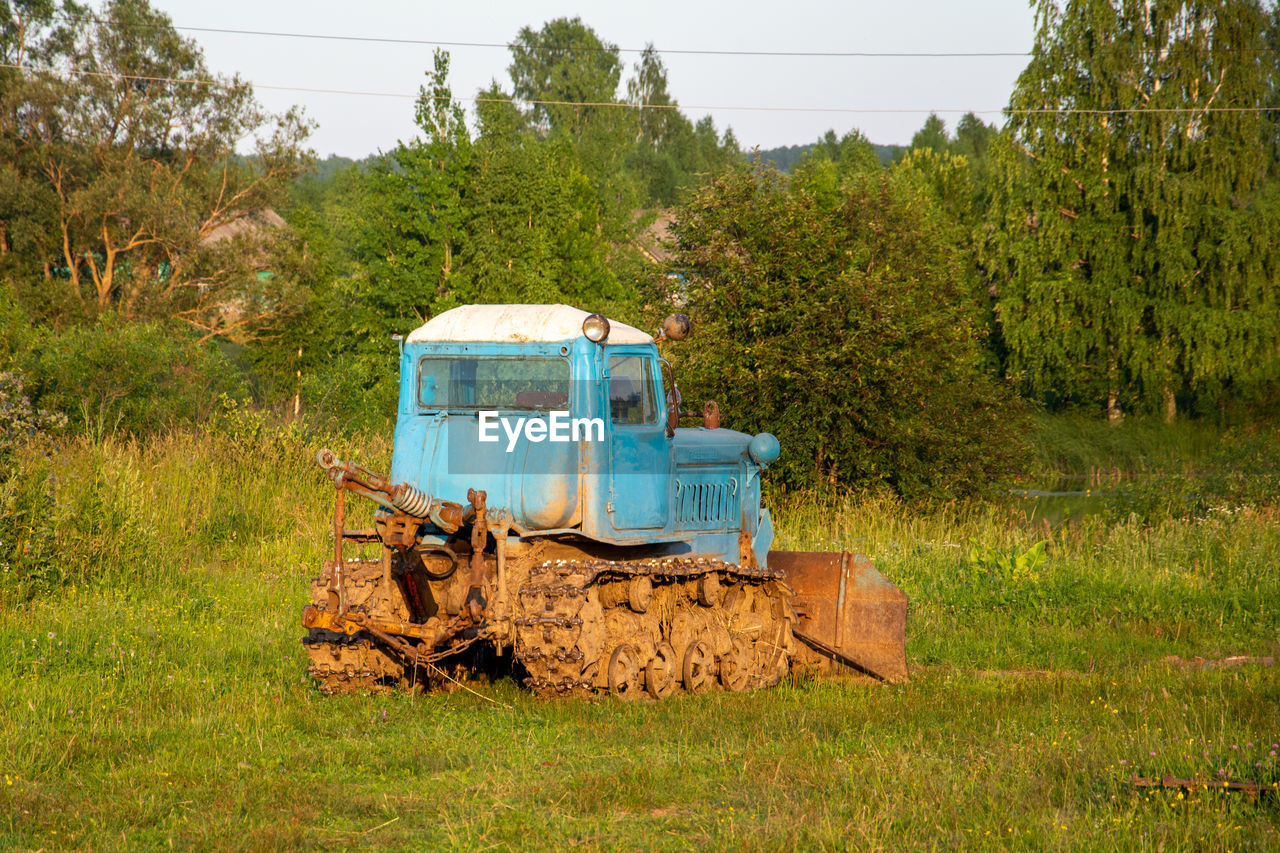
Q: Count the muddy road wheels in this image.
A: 4